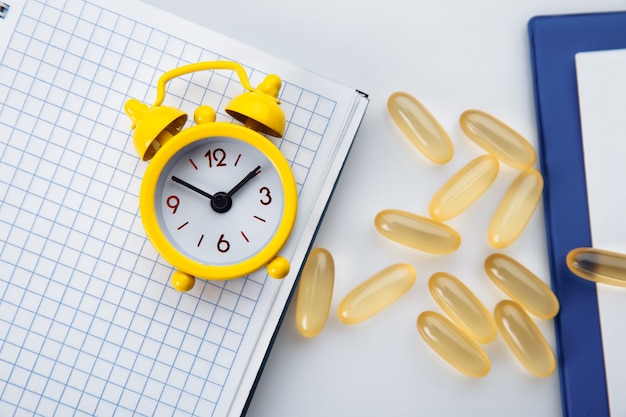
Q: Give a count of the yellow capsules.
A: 12